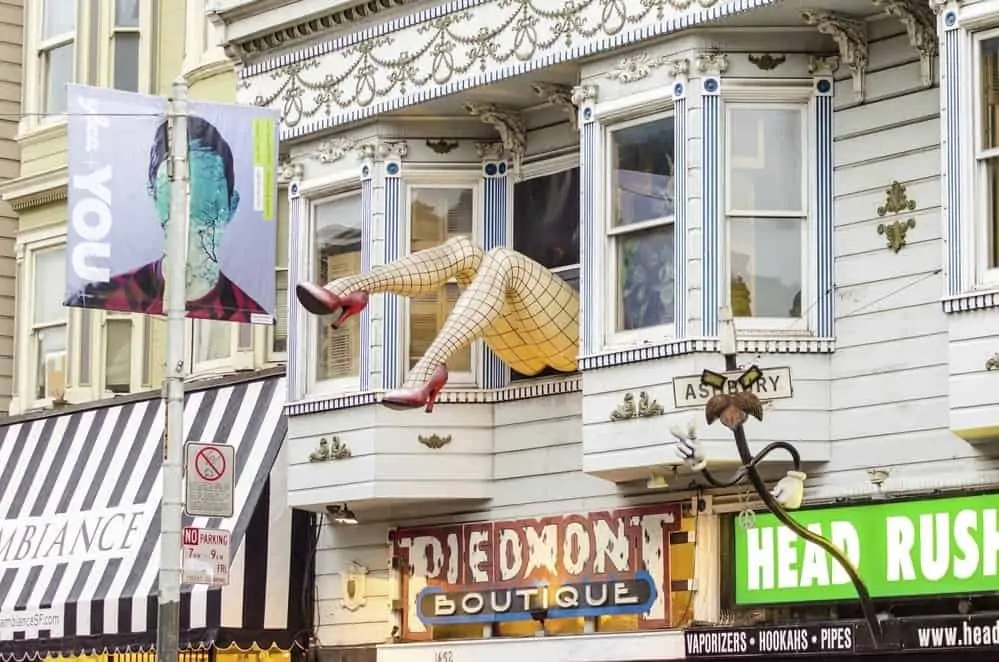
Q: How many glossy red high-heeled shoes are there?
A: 2